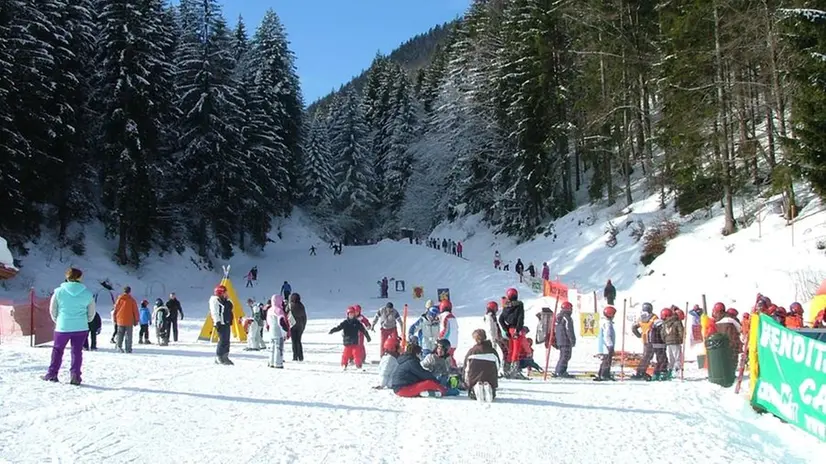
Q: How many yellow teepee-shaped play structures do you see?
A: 1